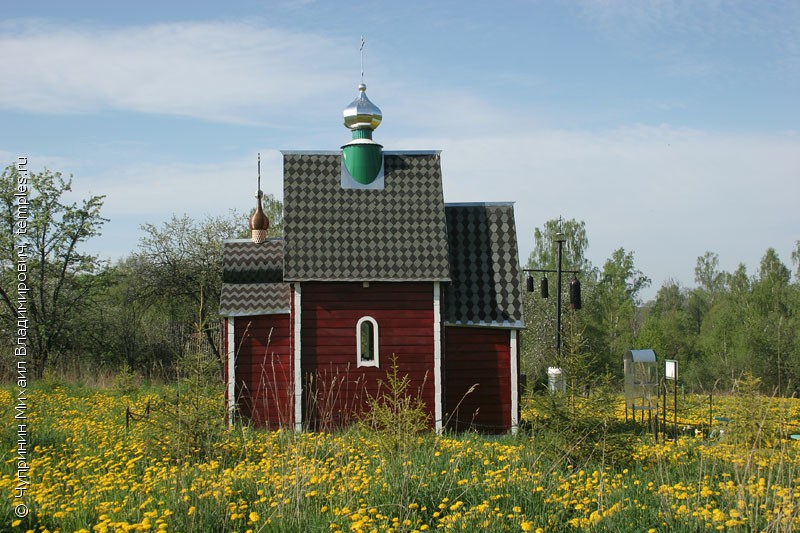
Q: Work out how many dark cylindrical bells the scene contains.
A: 3